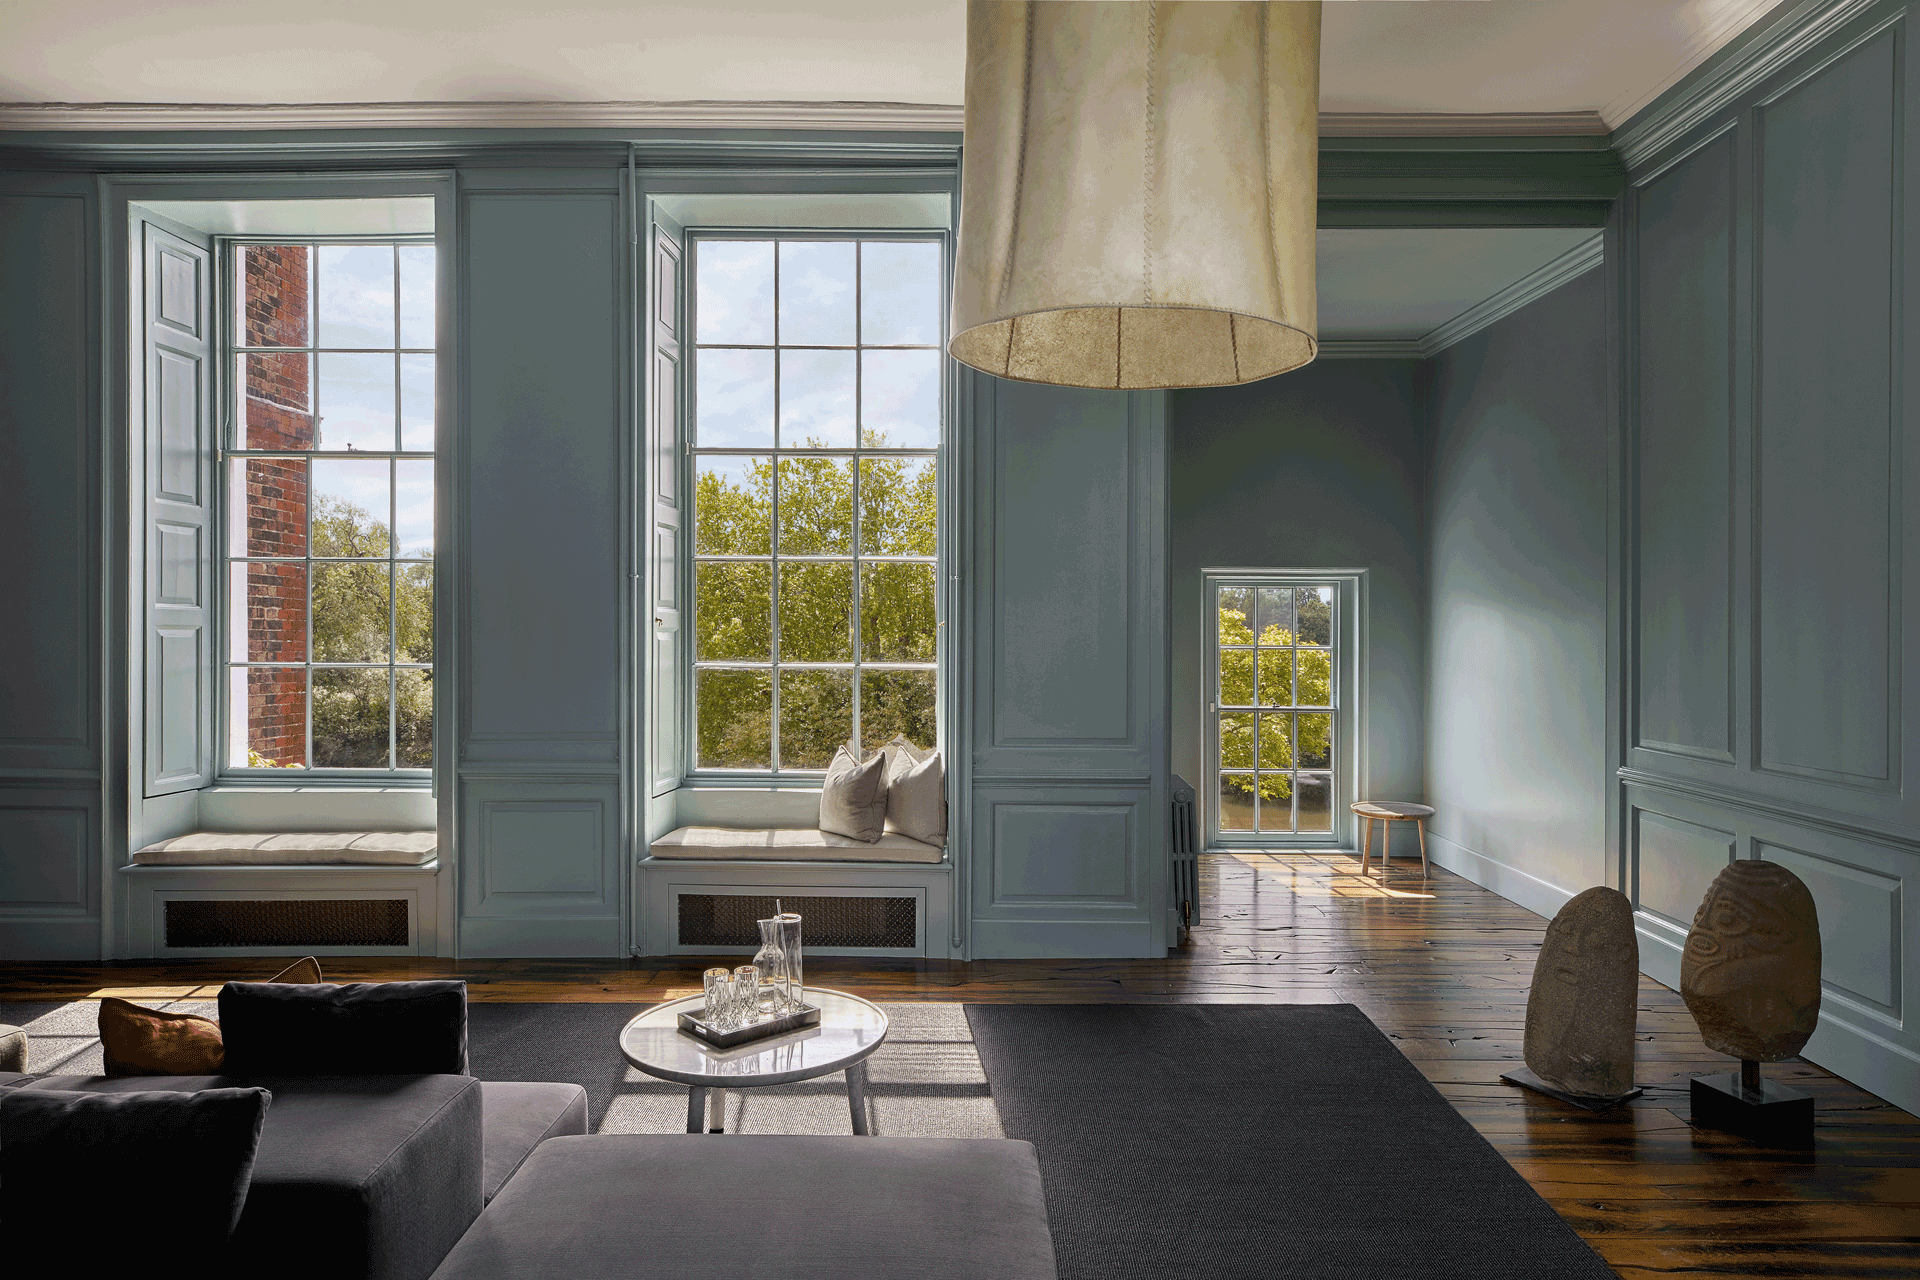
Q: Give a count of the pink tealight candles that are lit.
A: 0